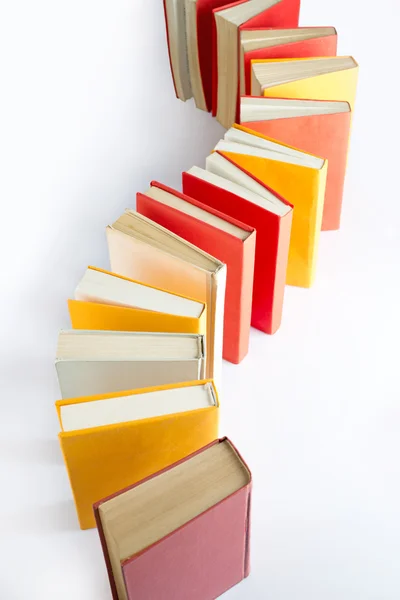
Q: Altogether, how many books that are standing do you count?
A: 13